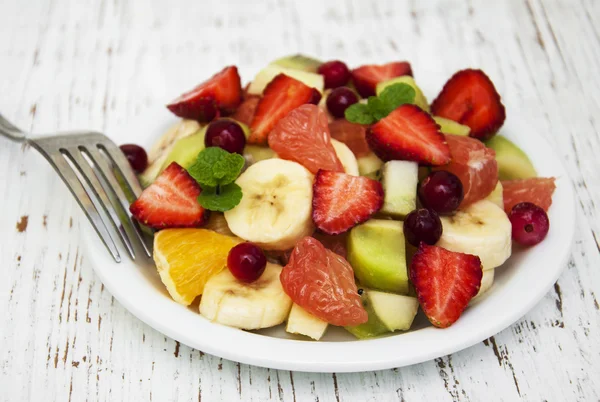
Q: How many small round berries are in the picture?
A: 8